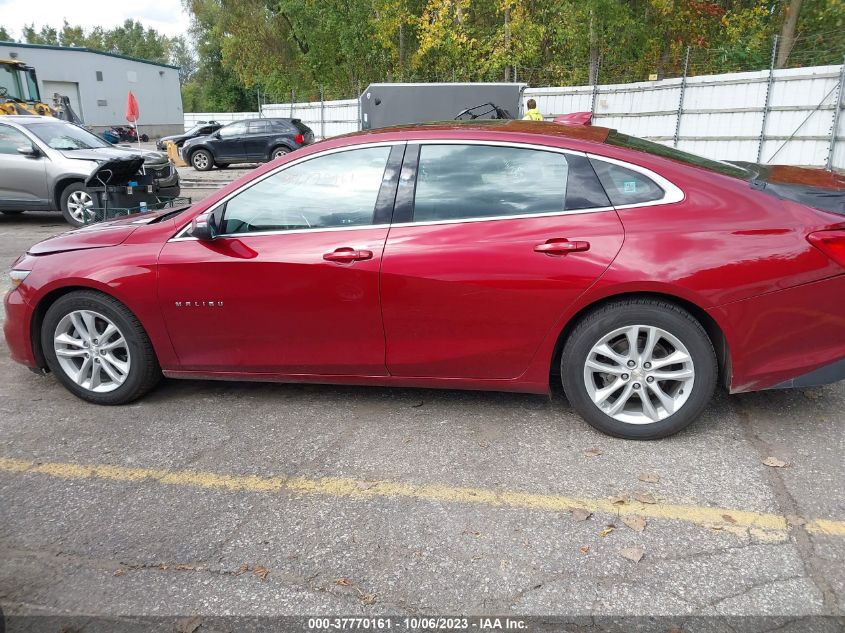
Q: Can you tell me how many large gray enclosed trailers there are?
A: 1